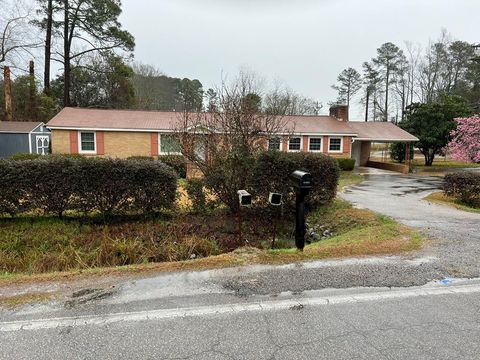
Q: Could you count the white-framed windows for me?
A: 6